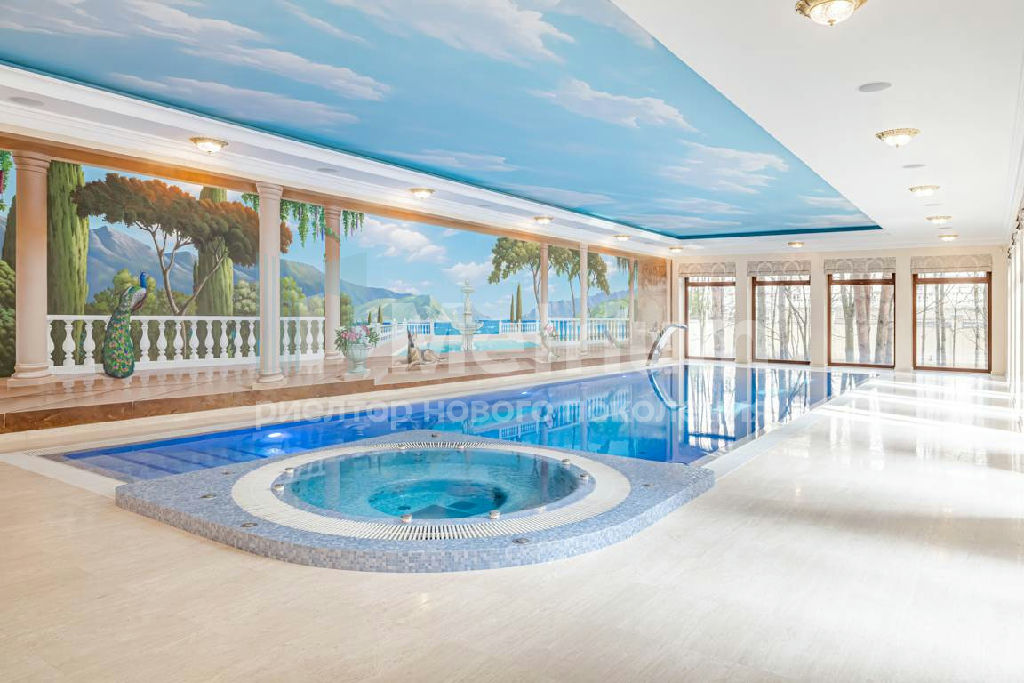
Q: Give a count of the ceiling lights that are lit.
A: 11